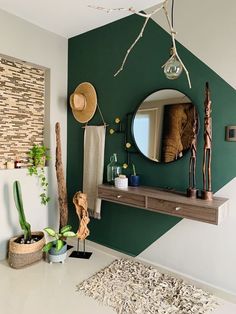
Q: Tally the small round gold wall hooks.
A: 4